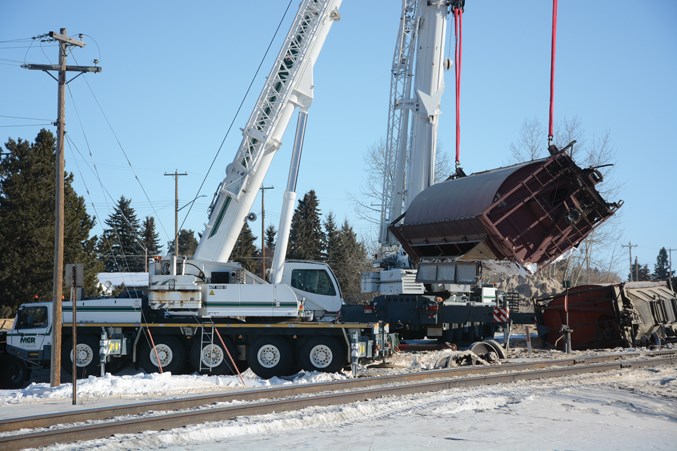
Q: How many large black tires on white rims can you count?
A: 5